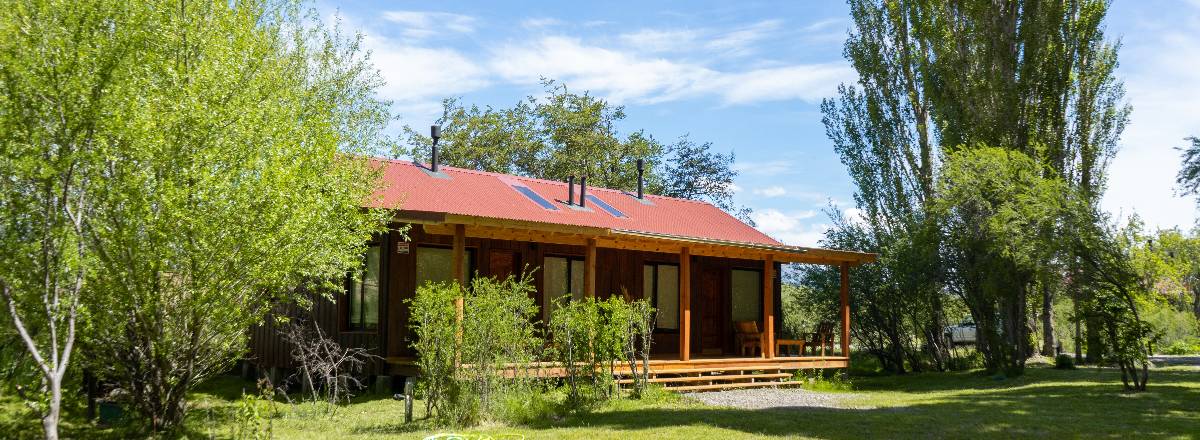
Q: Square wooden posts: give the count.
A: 5